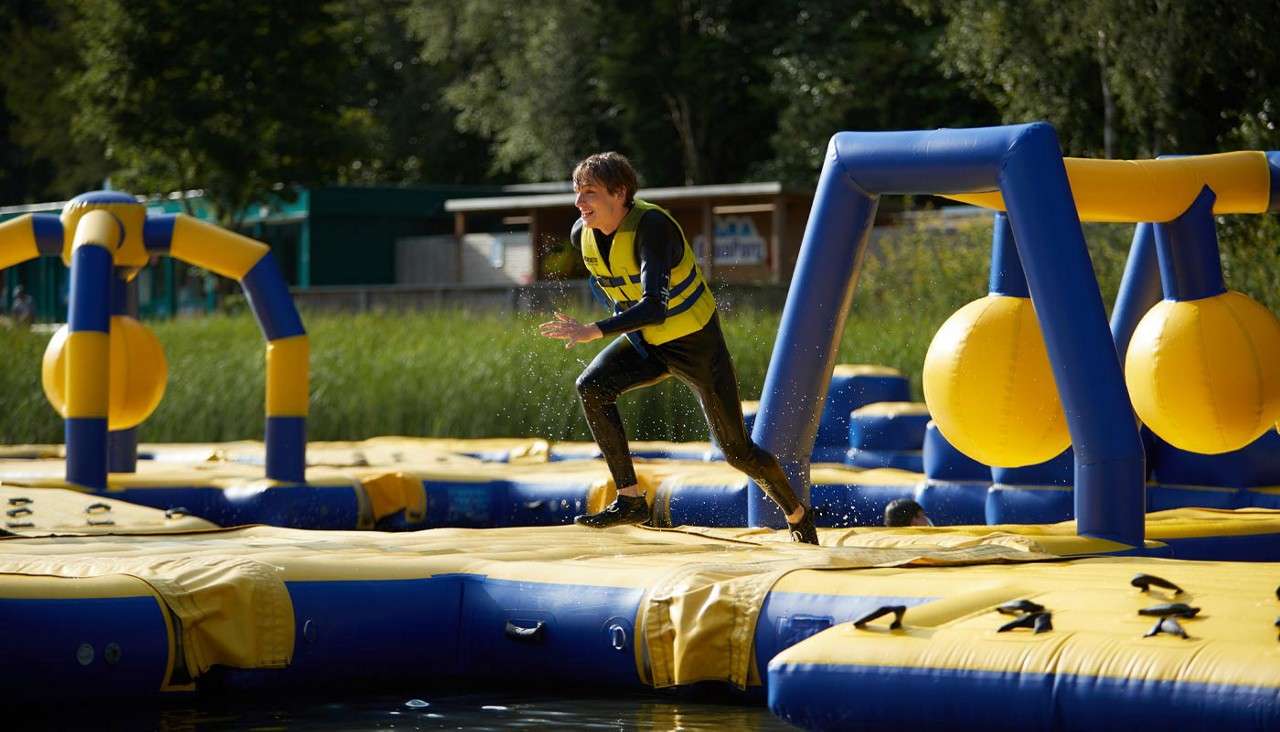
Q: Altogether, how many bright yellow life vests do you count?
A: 1